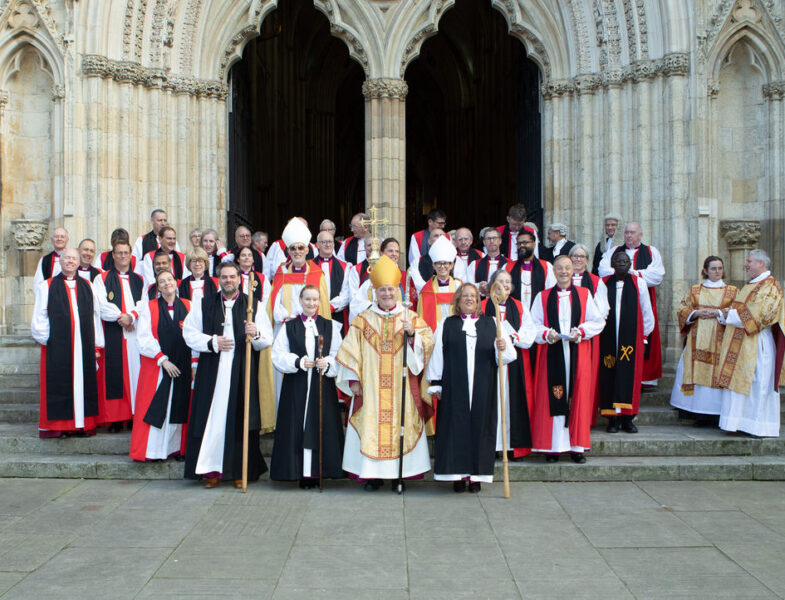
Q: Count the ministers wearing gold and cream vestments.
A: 3